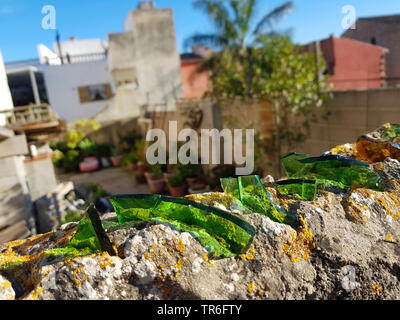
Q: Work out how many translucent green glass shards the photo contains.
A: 5